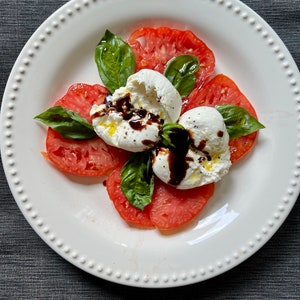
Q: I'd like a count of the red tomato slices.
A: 4